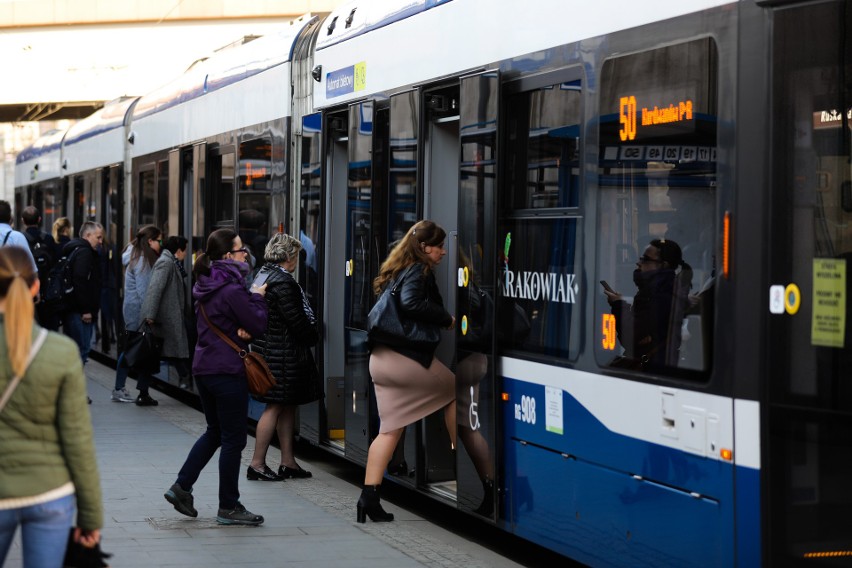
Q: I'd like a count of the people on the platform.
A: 10